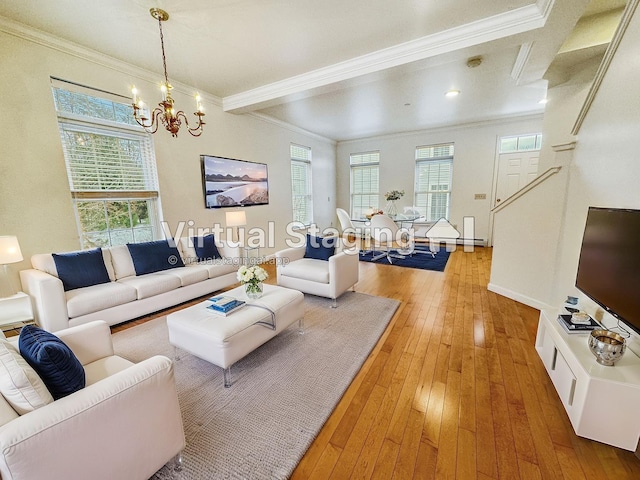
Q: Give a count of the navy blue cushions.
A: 5